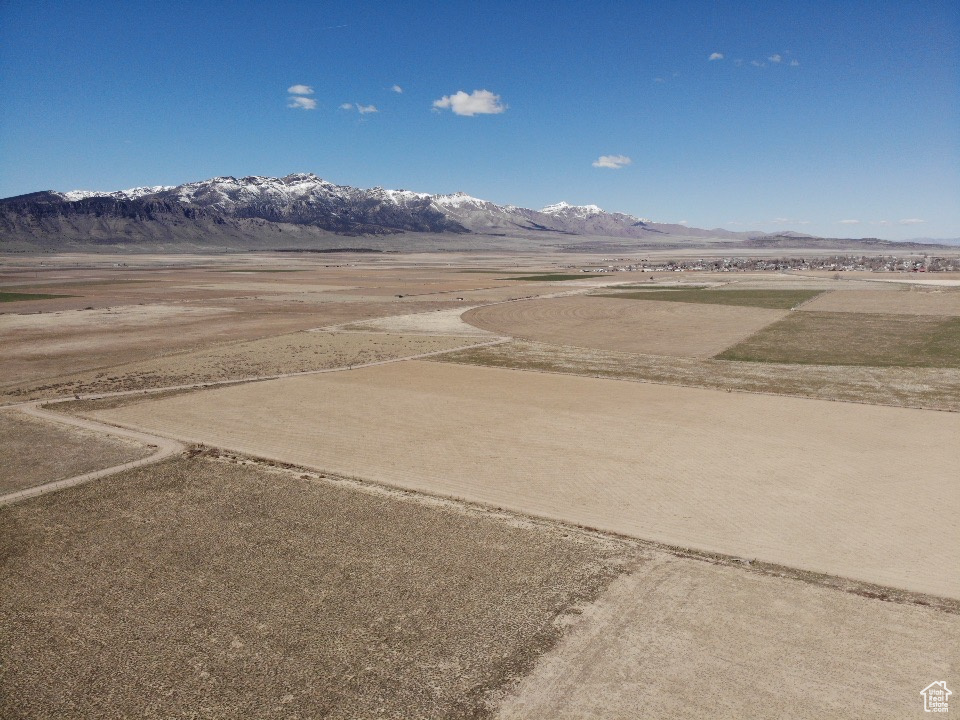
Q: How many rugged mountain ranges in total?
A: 1